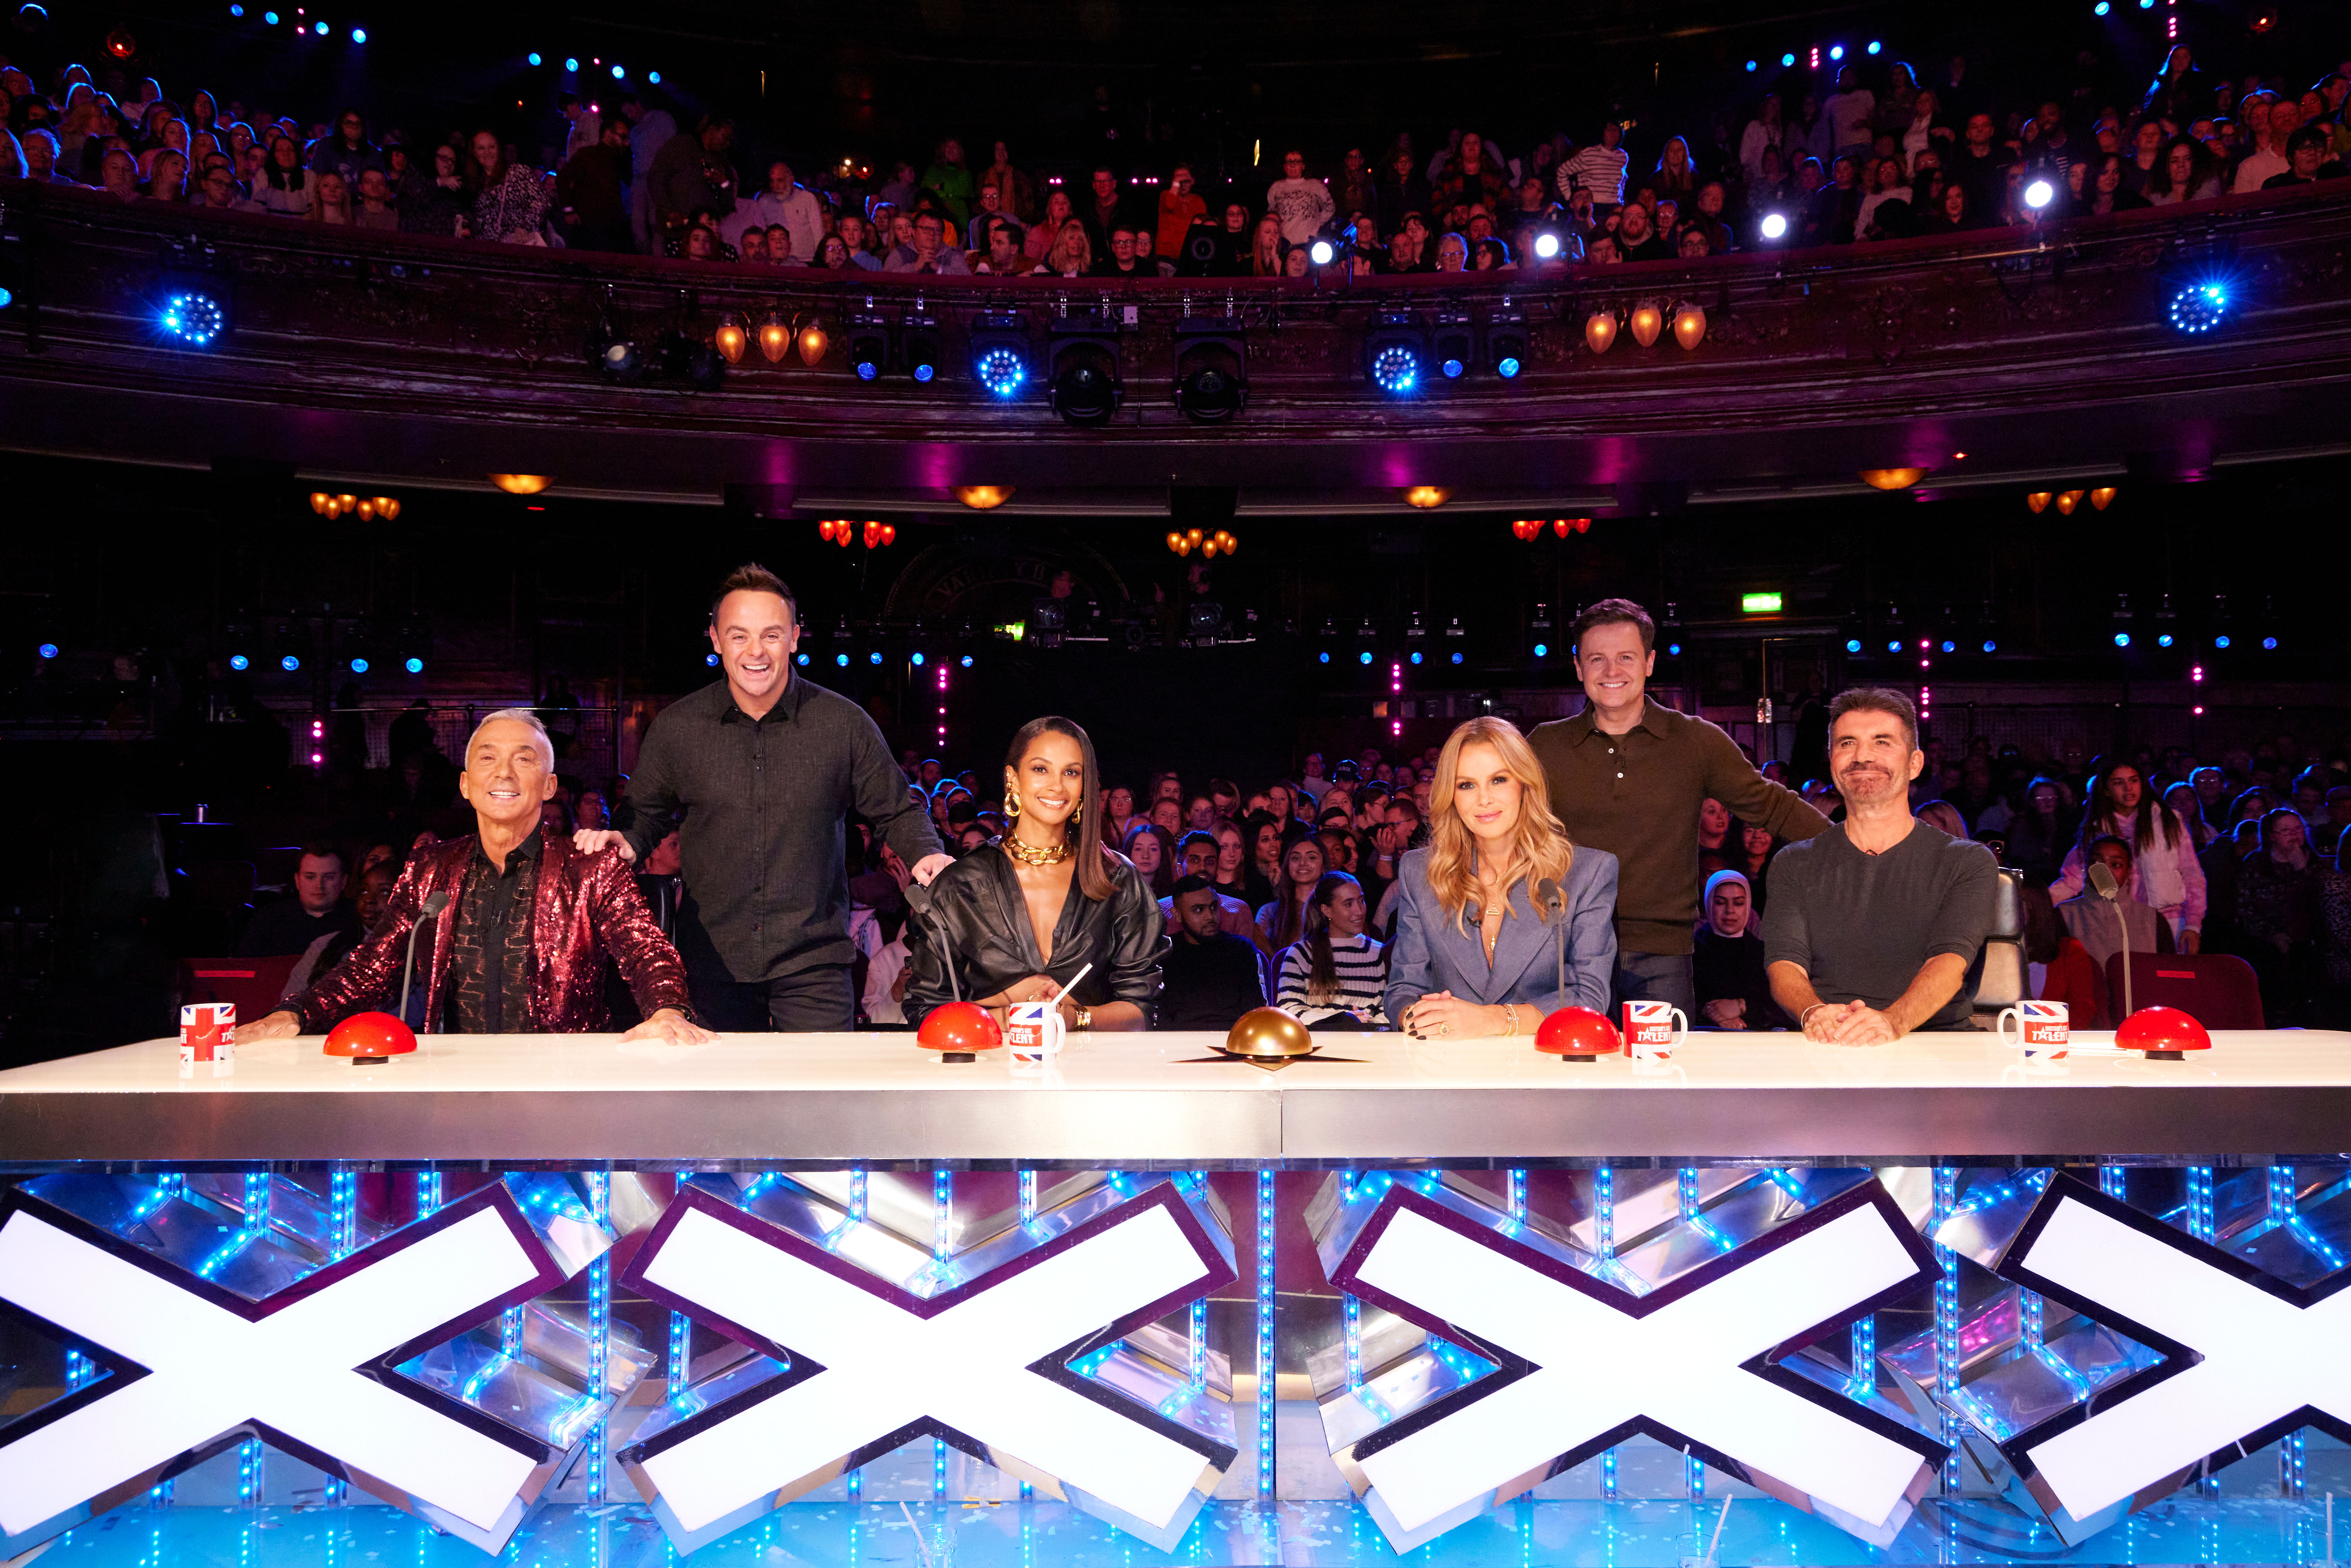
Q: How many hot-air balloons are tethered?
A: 0